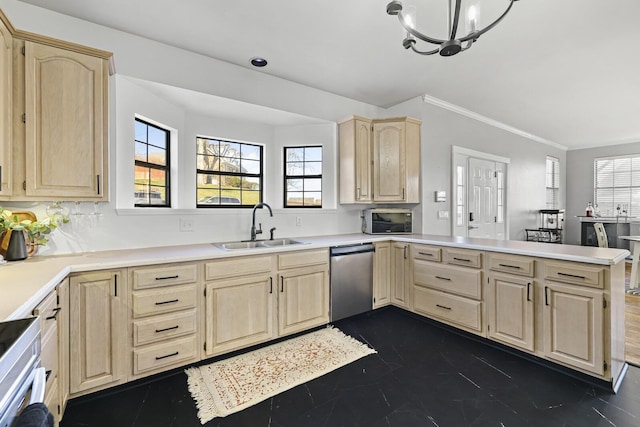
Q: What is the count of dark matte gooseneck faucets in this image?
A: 1